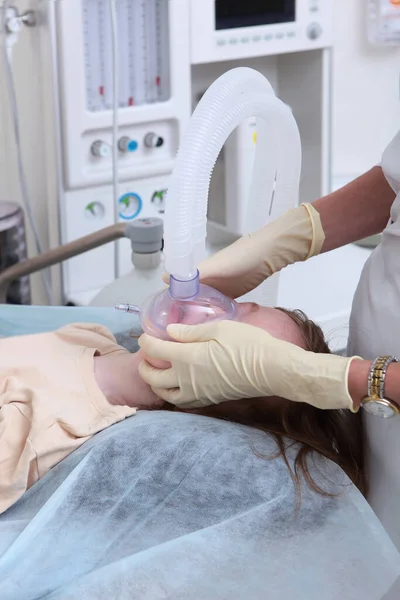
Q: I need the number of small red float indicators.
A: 3